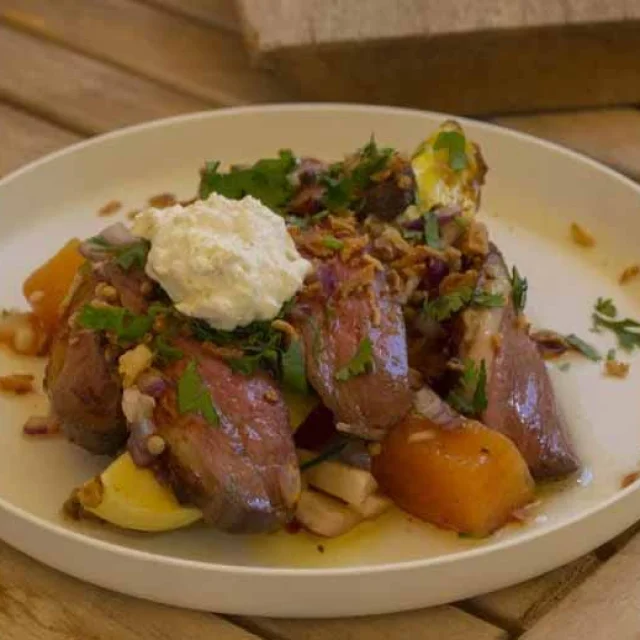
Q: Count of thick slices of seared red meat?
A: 4